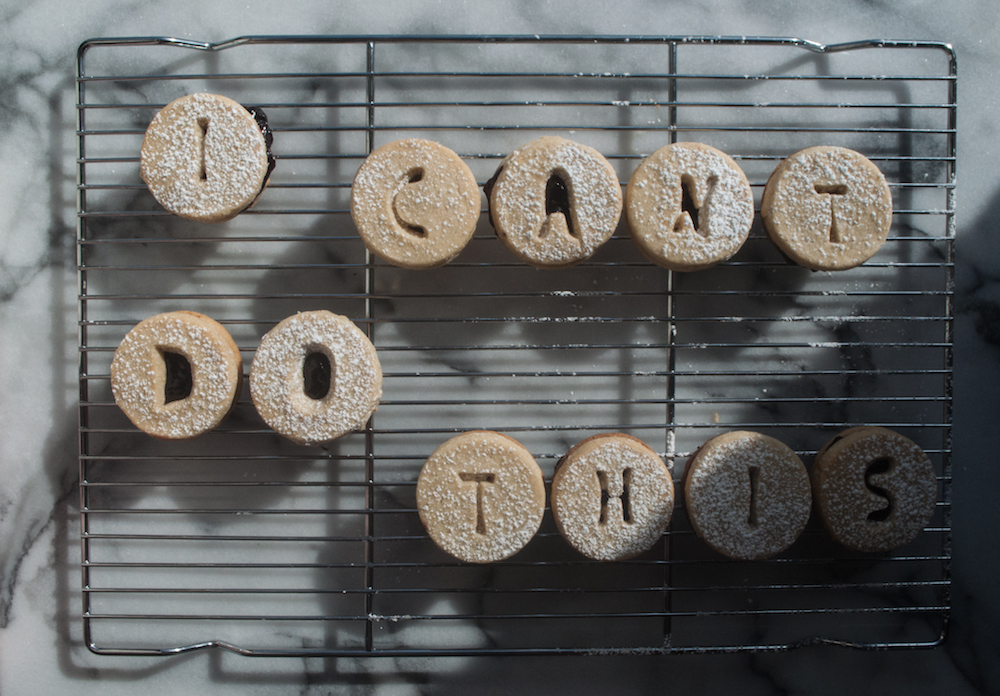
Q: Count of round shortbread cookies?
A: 11